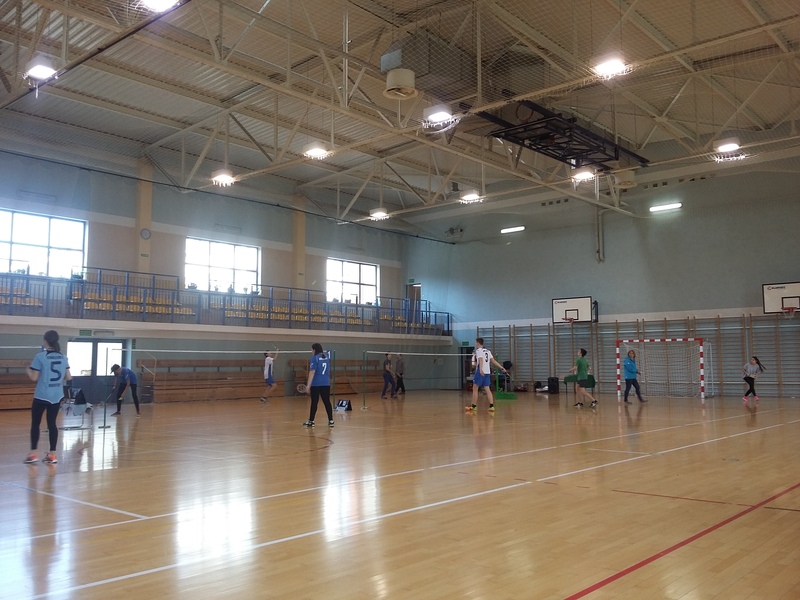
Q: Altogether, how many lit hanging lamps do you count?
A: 10